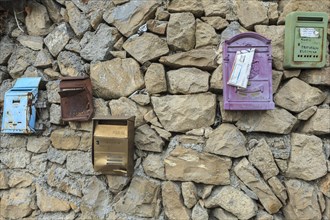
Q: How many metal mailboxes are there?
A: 5